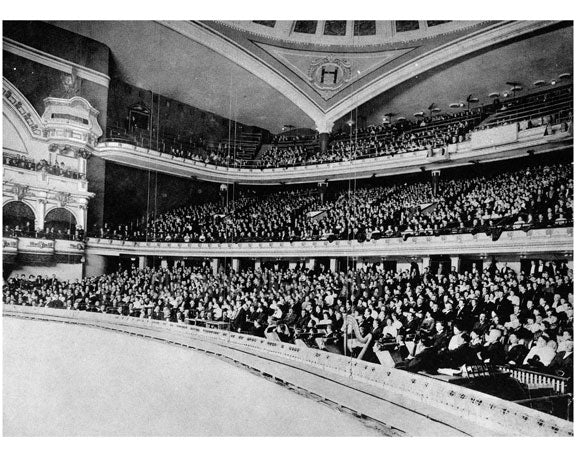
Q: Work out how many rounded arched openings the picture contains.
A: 2